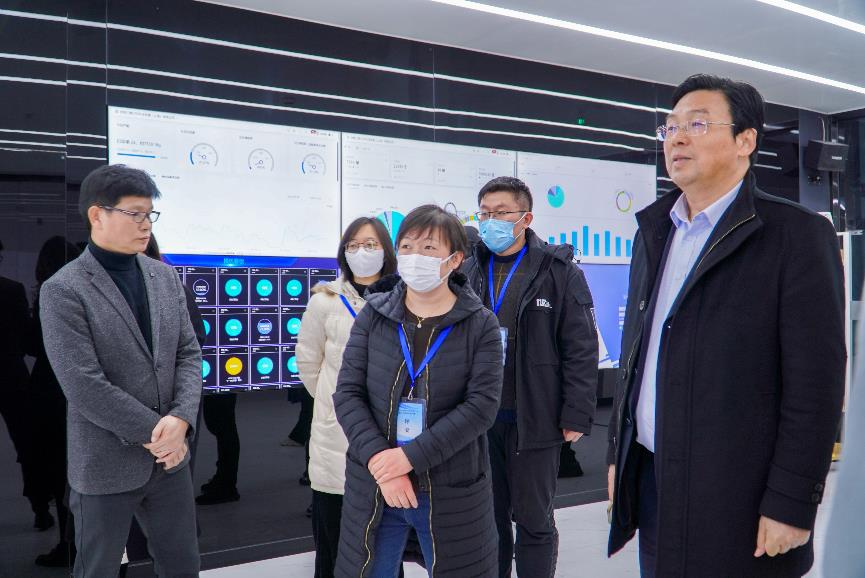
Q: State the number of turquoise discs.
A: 9